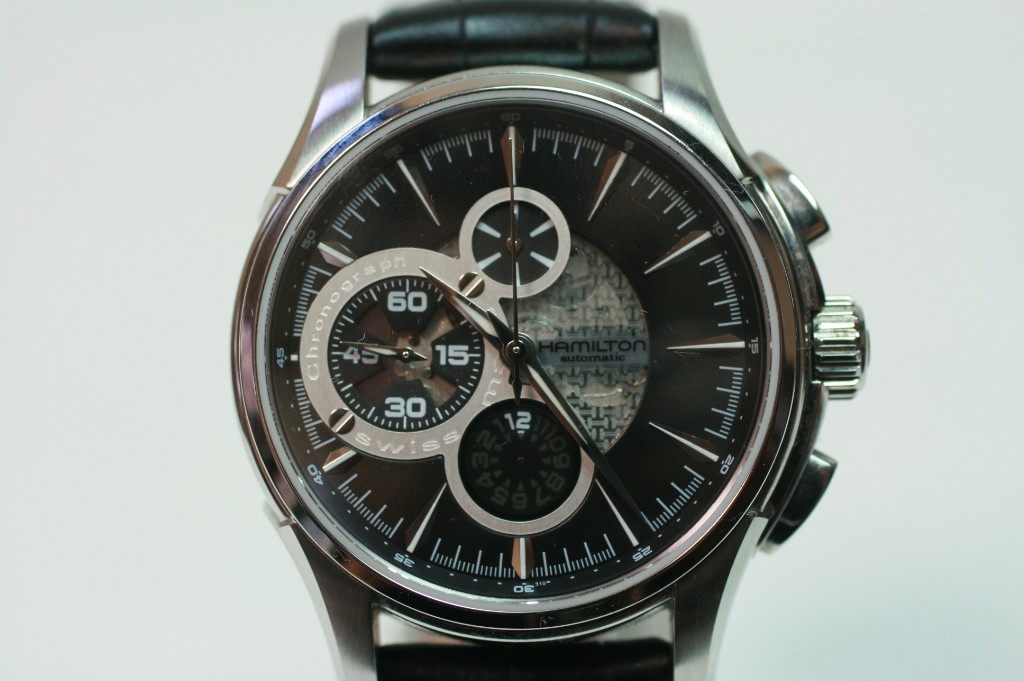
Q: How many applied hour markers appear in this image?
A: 11